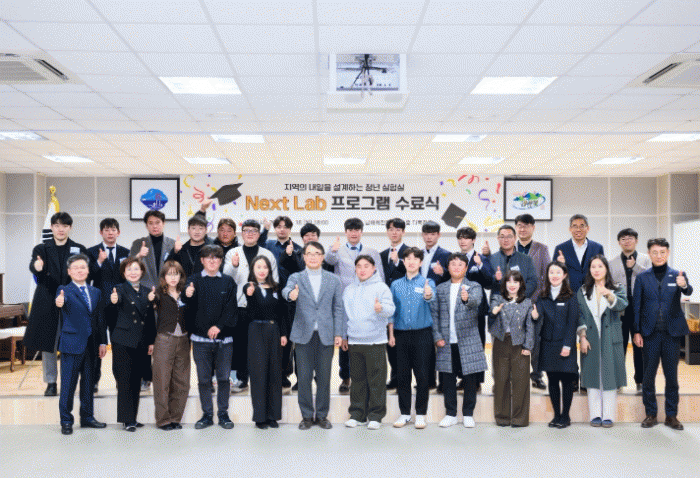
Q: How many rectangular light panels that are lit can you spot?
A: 11